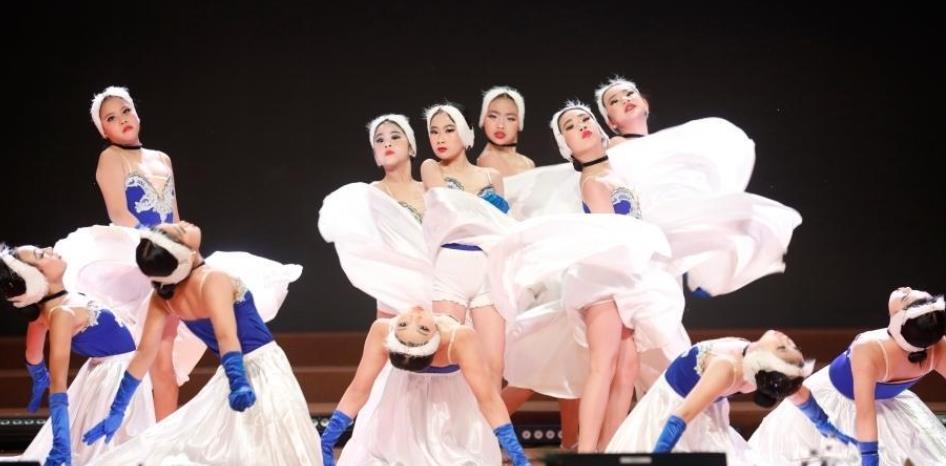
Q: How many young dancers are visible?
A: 11